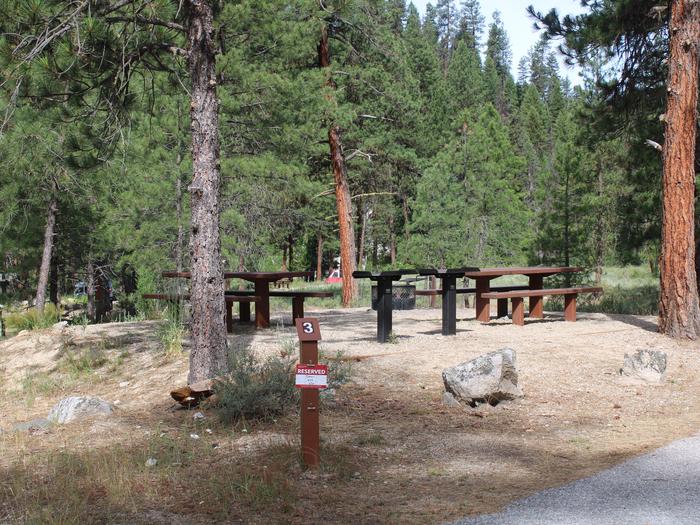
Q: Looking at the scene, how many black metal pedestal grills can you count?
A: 2